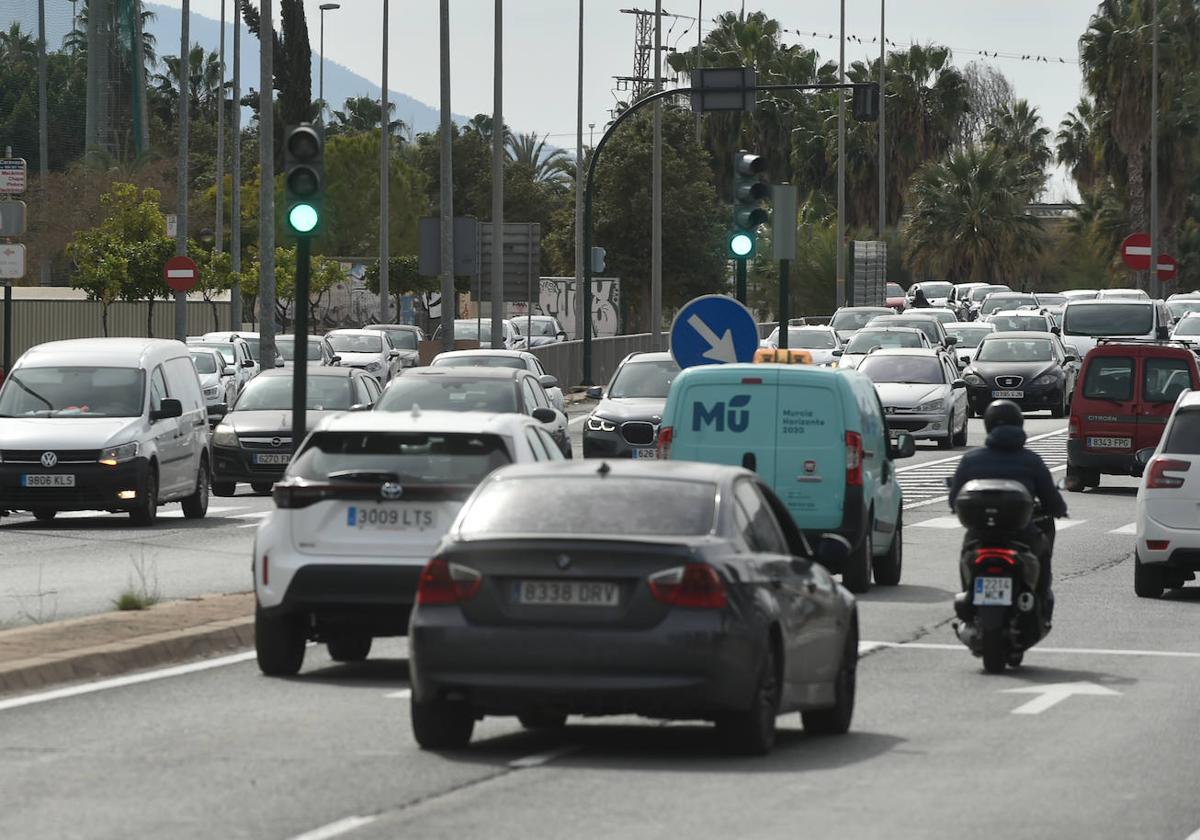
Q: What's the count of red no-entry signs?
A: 3